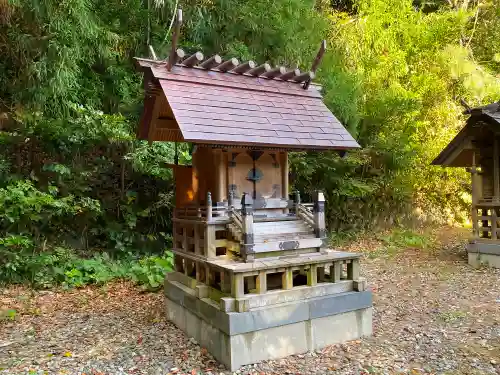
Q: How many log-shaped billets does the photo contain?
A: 9